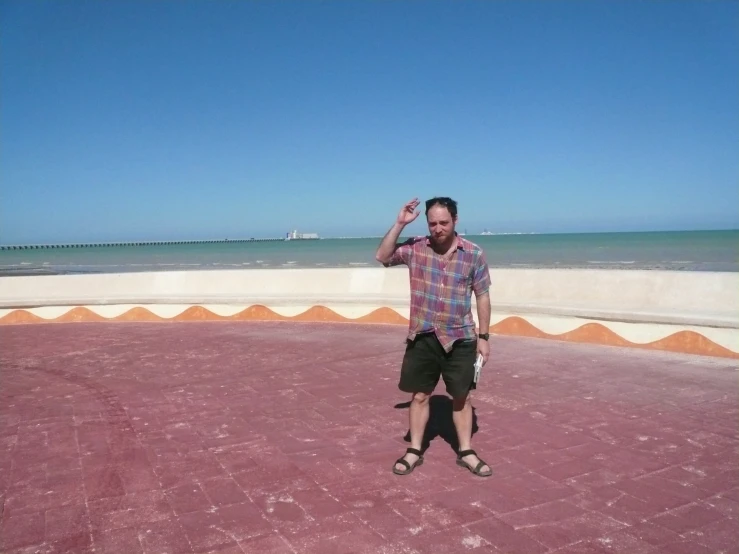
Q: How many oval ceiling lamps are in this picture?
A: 0